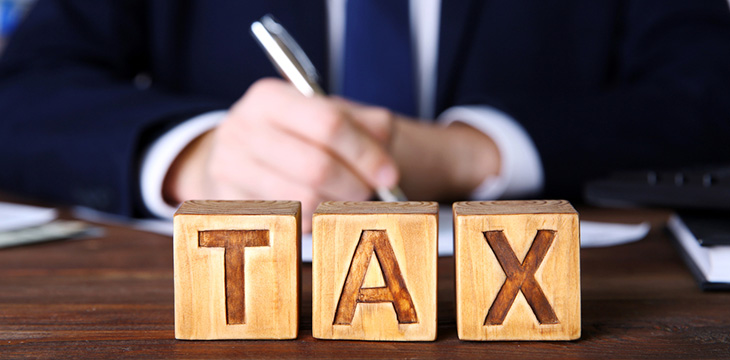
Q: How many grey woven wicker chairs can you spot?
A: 0